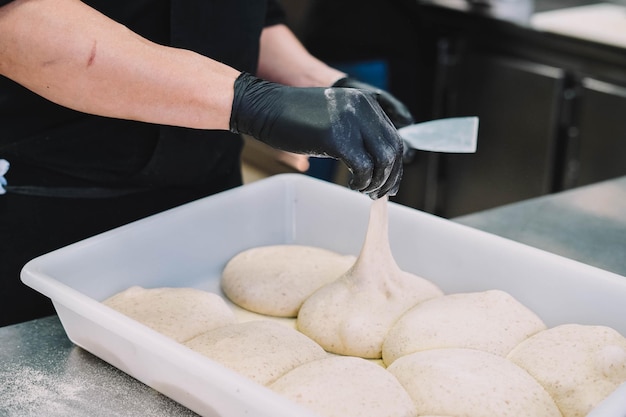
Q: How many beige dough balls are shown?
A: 8